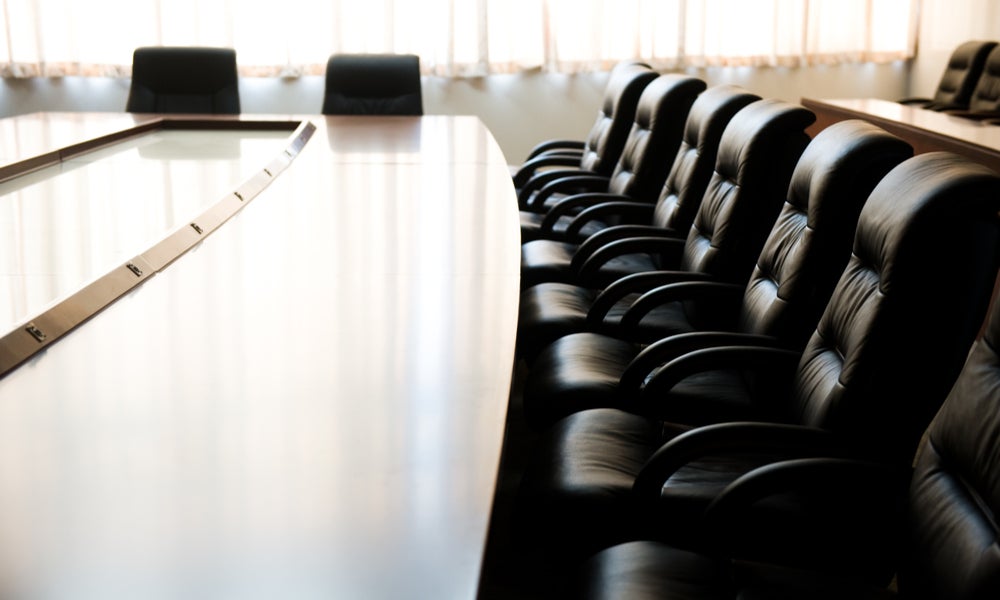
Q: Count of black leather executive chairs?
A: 11